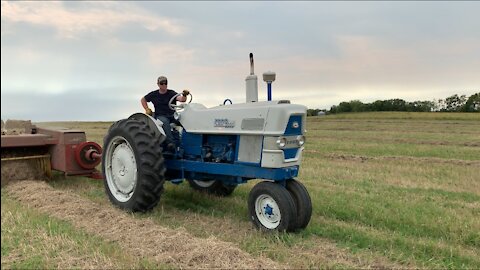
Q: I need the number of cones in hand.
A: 0